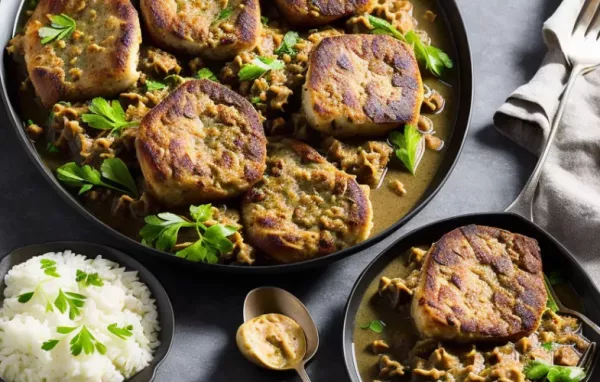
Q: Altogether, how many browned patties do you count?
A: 7